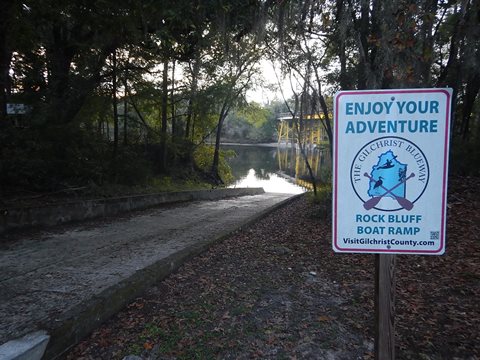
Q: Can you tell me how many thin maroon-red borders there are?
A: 1